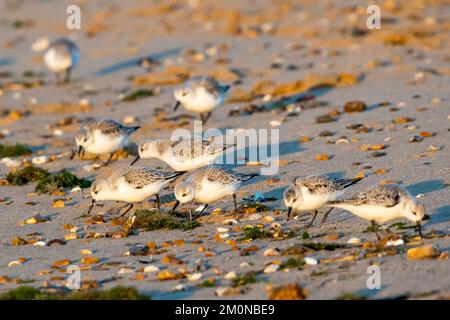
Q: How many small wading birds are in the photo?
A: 8